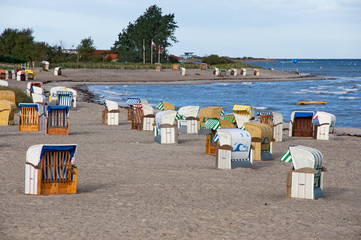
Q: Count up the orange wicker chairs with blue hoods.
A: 3